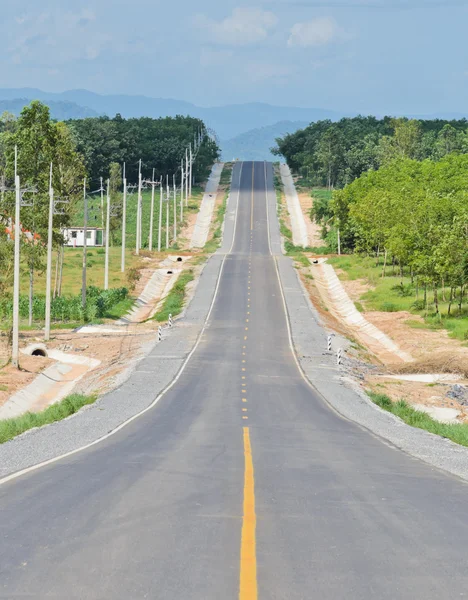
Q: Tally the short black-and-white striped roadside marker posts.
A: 4